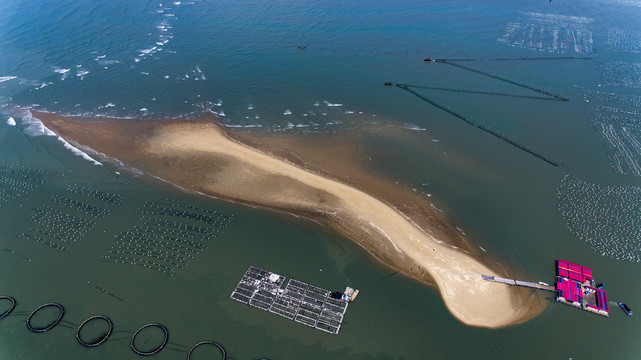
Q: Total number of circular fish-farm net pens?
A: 5